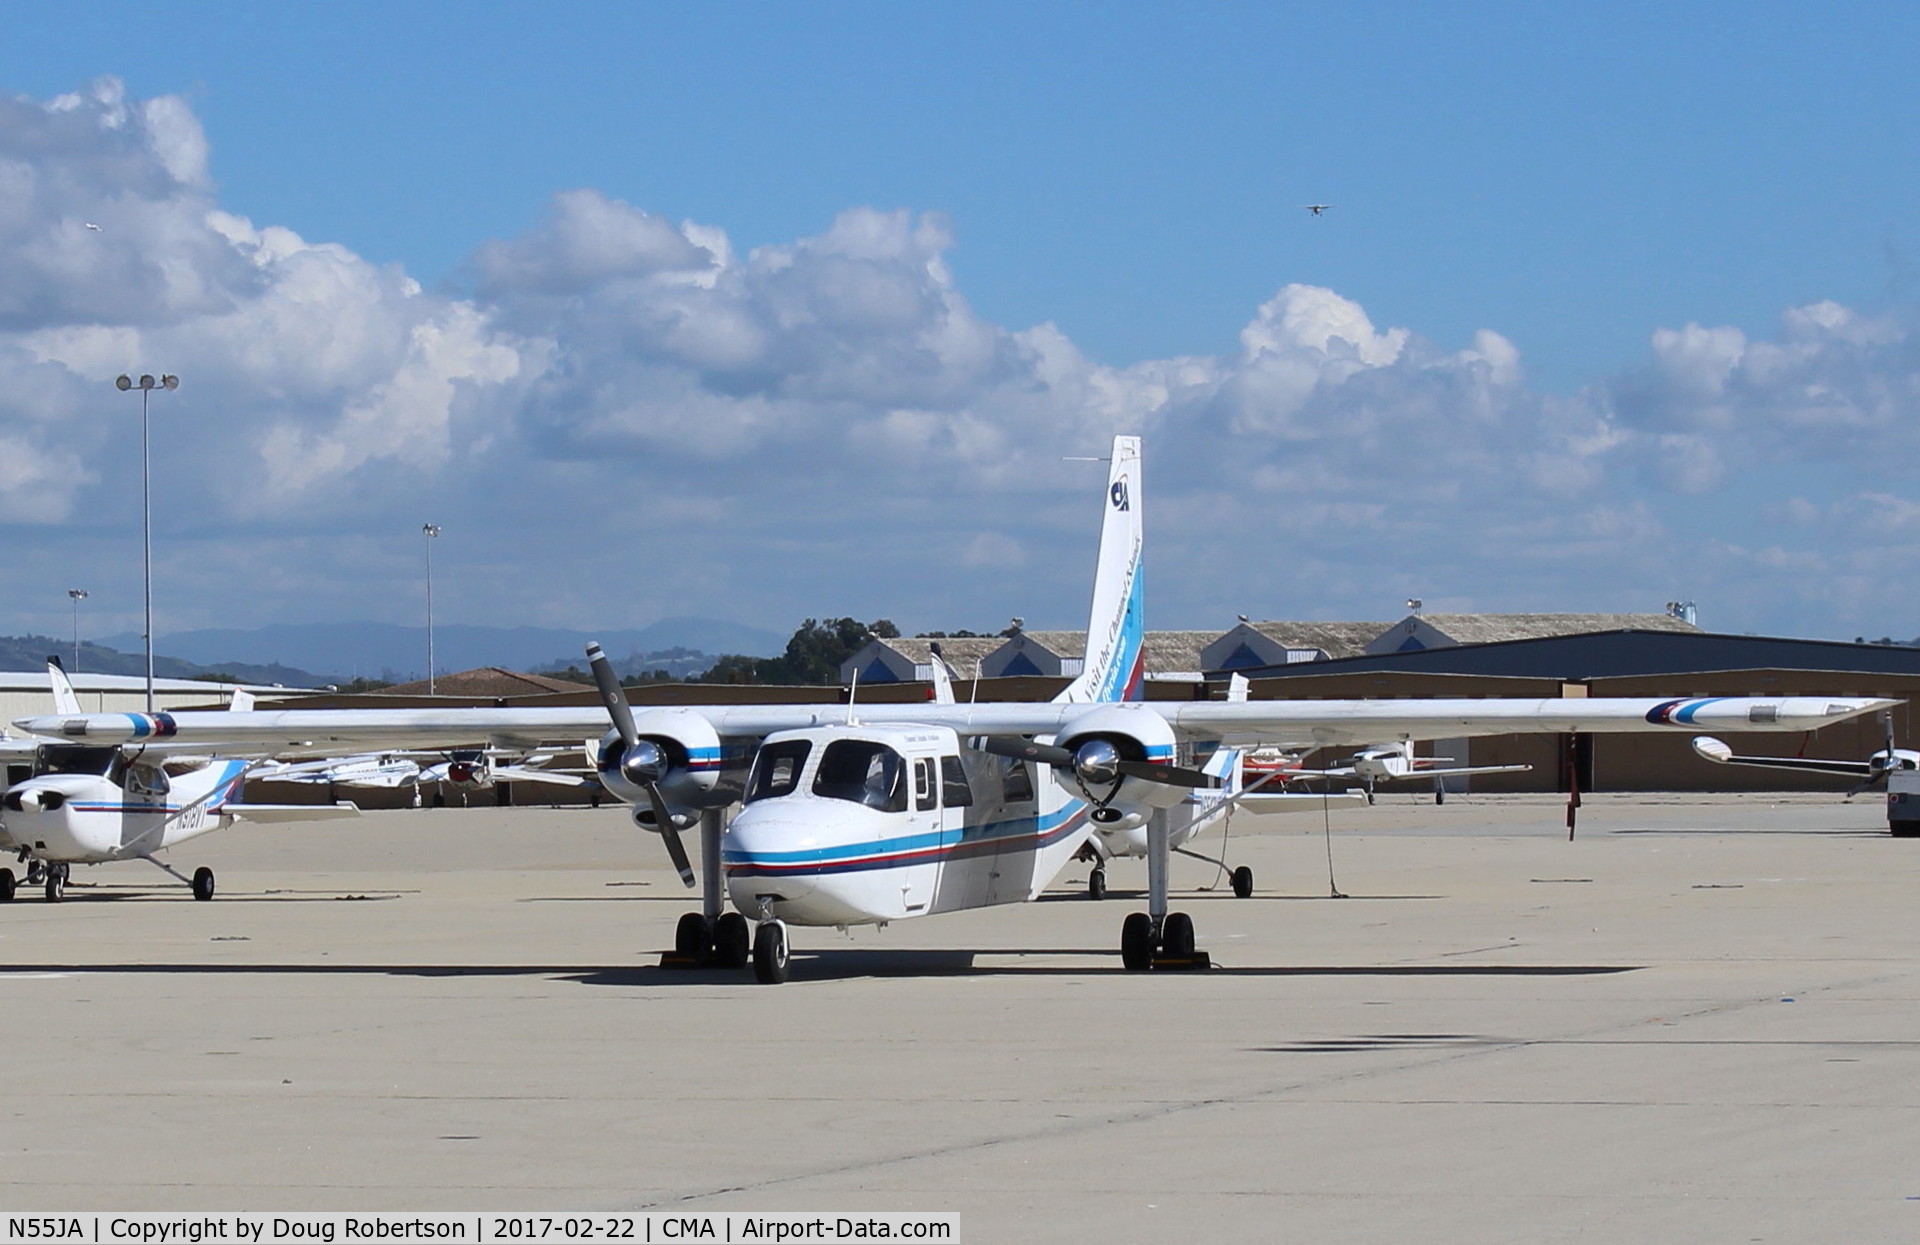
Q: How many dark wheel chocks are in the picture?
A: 2